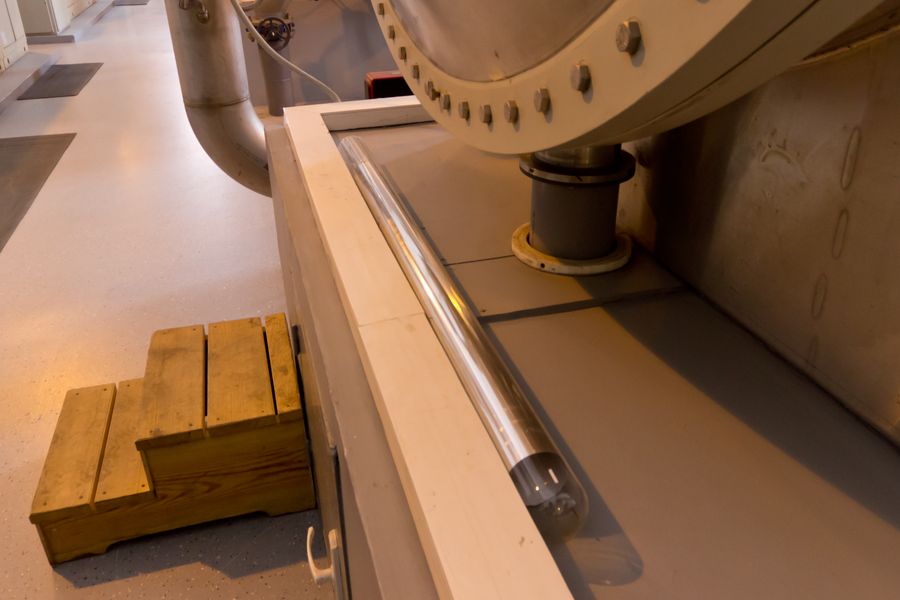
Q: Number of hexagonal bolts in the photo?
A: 12